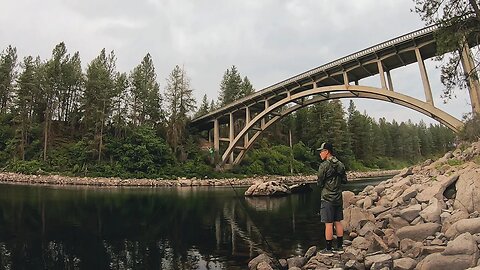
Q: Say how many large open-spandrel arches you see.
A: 1